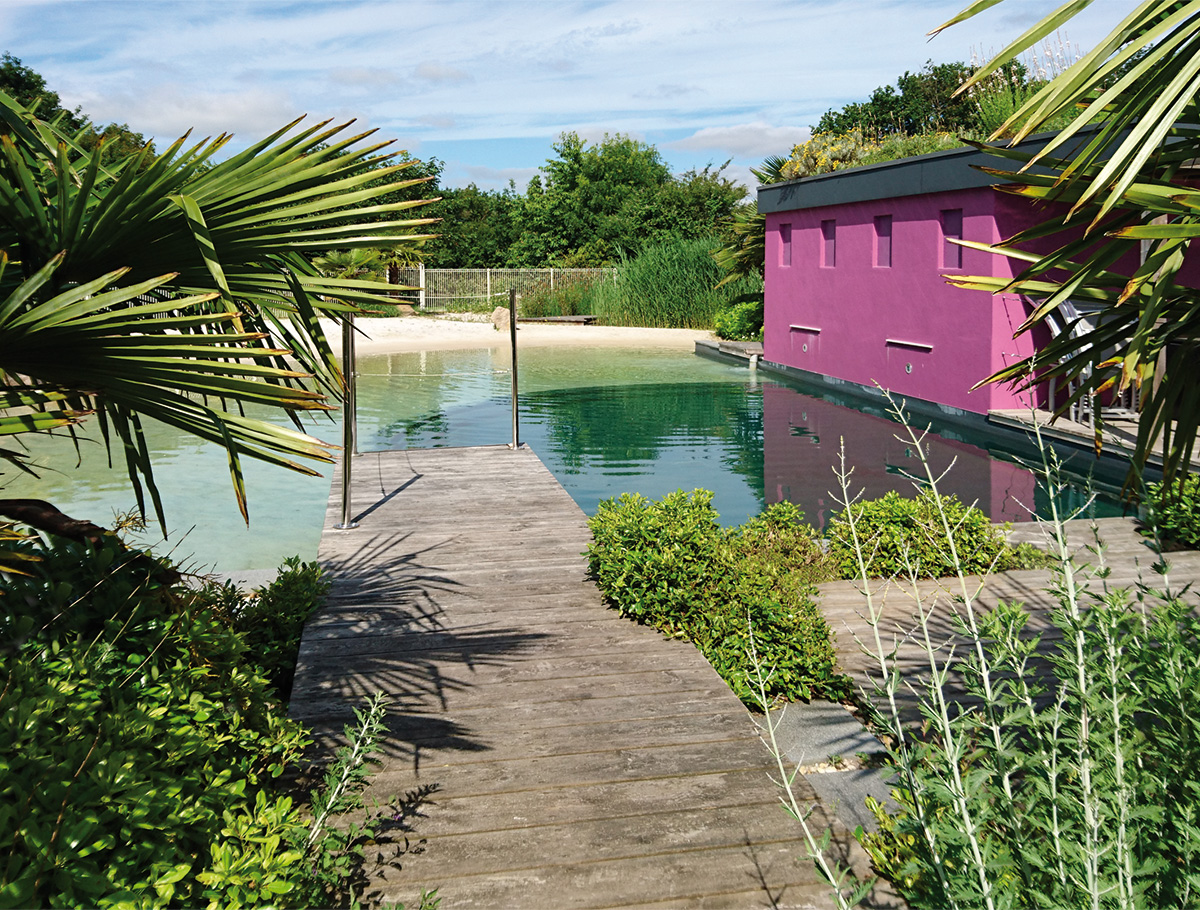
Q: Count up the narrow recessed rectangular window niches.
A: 4